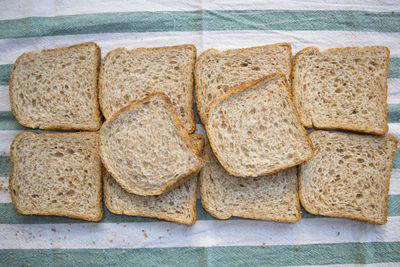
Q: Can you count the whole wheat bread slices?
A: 10